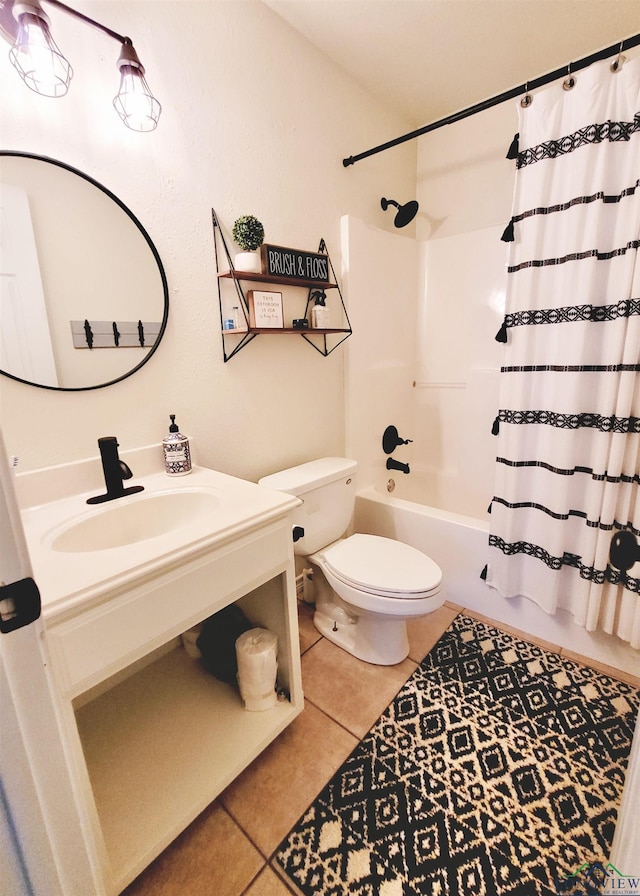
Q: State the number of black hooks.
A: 3